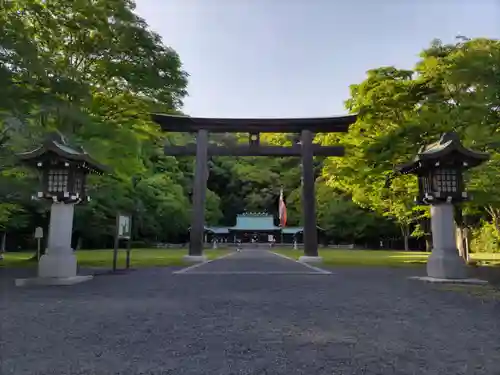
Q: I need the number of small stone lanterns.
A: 2